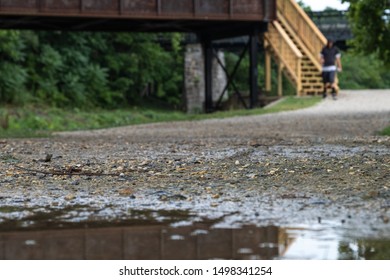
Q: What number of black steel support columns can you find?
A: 2